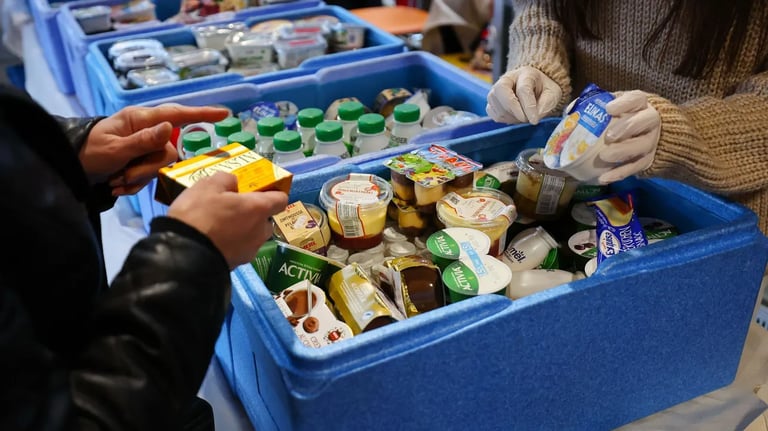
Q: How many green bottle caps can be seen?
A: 11